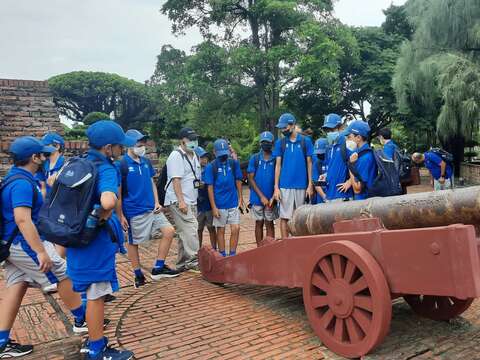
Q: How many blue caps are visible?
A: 11